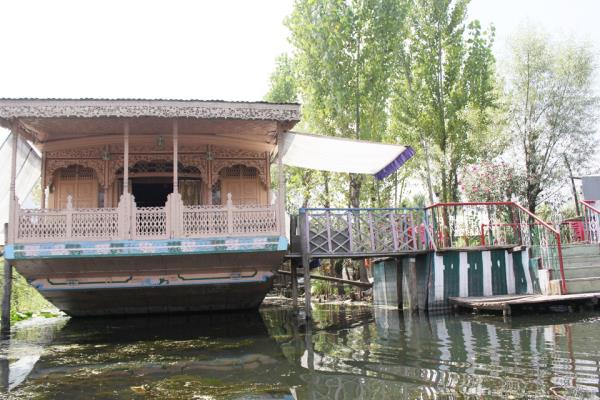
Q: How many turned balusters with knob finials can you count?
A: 2